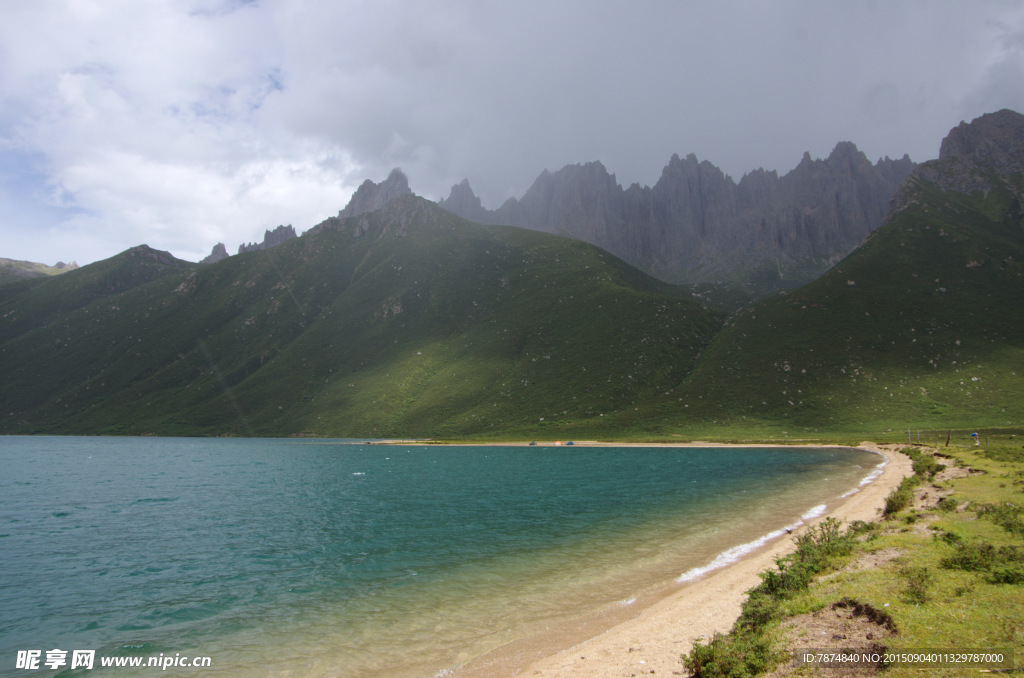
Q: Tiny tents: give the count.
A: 3